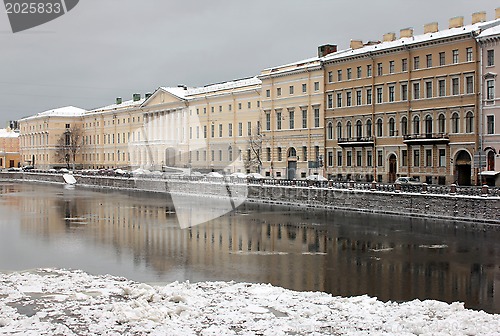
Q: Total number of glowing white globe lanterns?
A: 0